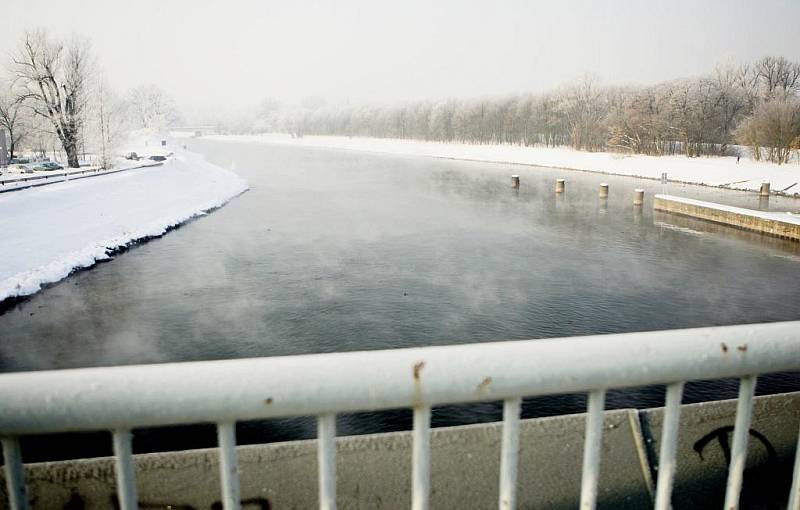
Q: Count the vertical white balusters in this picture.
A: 10